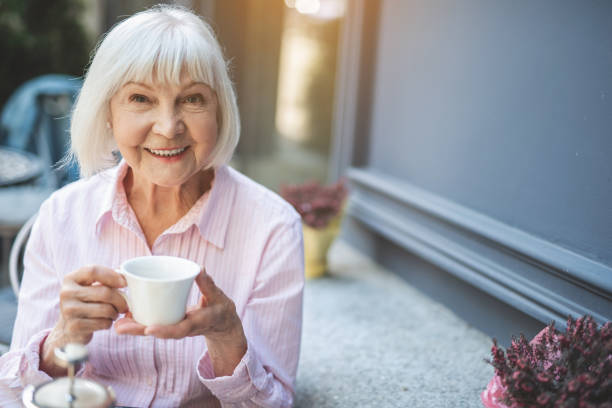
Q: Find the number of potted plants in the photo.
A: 2